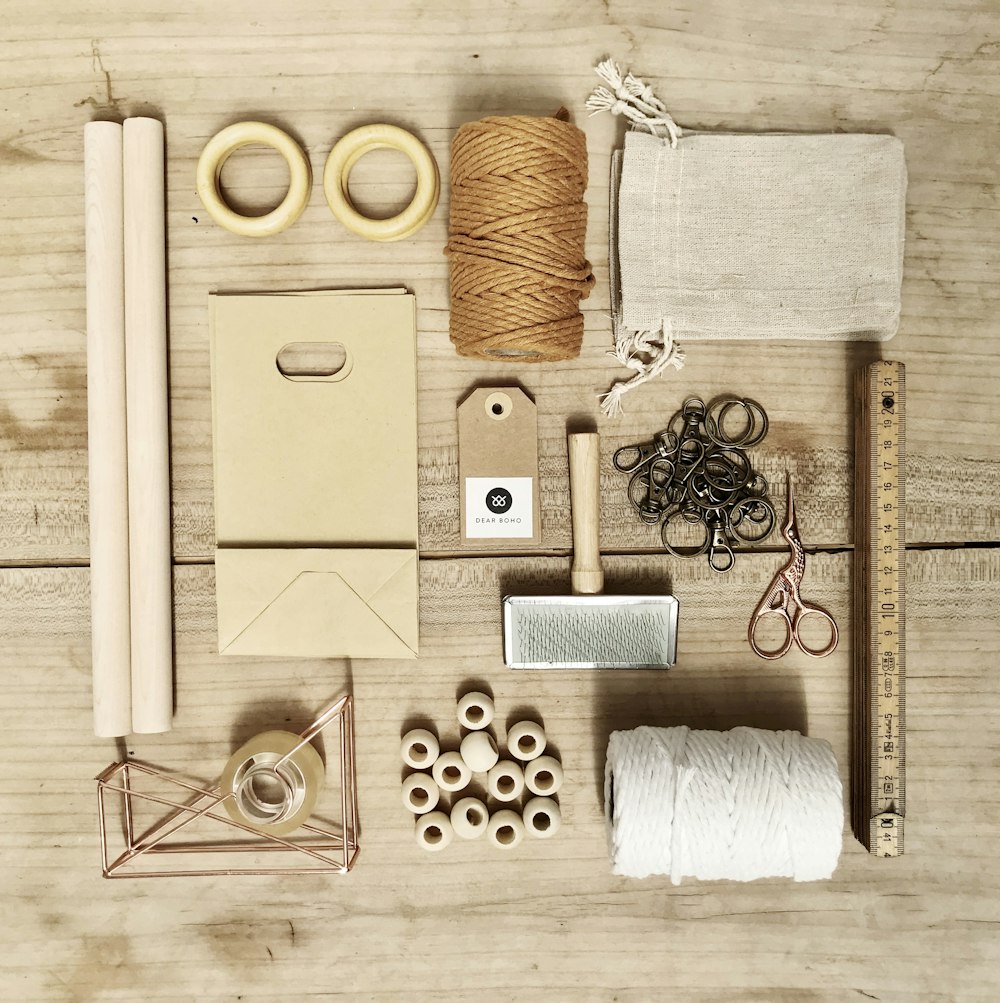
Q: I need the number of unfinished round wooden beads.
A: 12